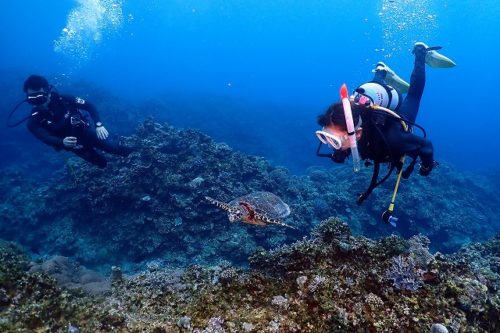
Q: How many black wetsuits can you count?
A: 2